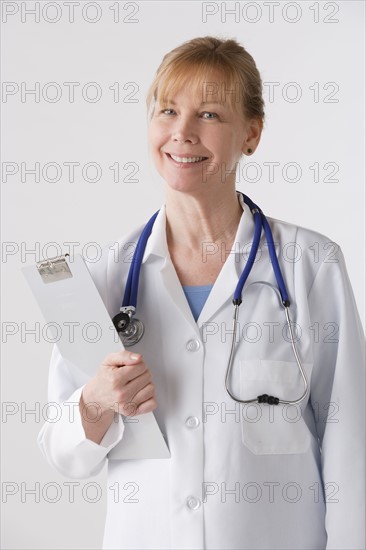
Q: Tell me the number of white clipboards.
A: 1